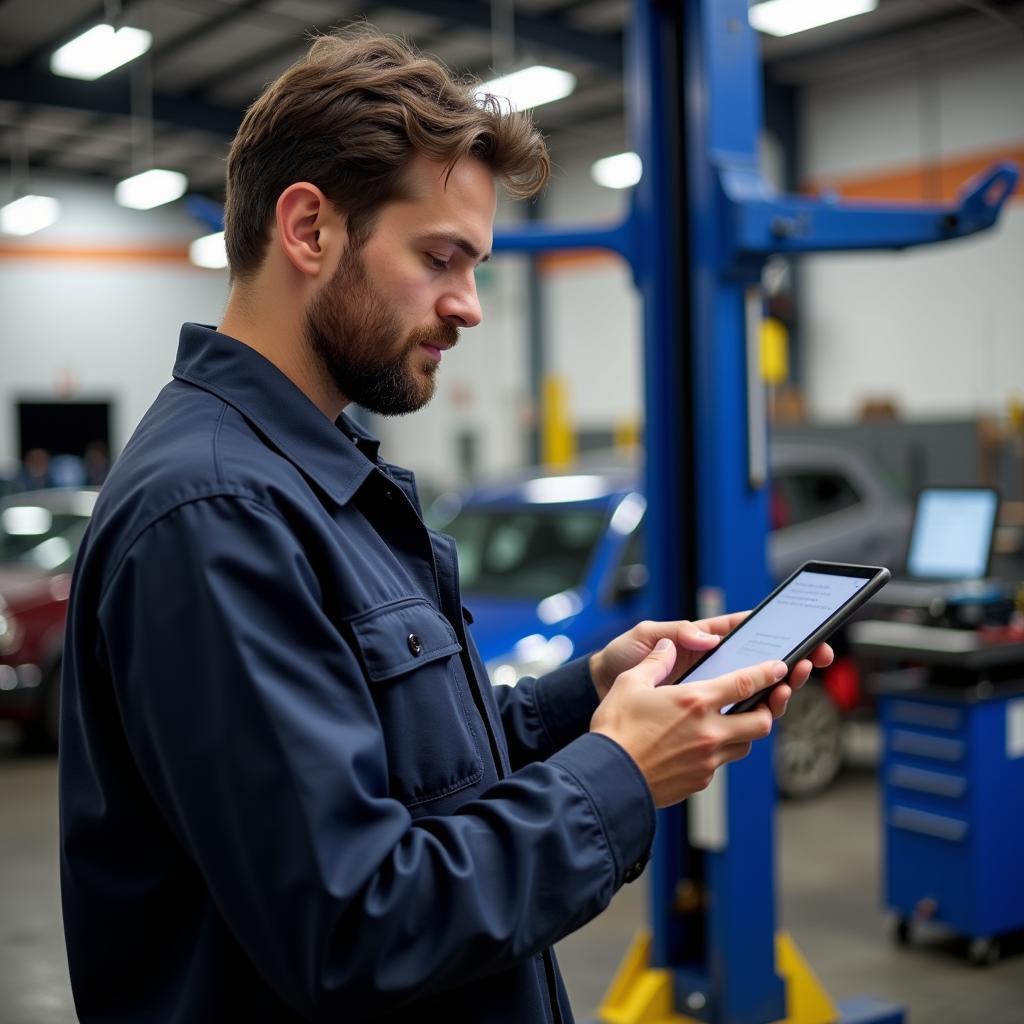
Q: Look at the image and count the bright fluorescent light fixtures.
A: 7